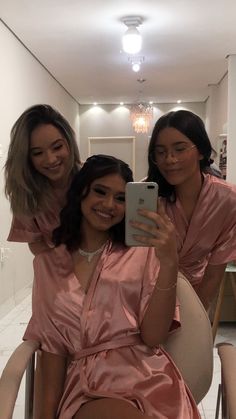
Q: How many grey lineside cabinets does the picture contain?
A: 0